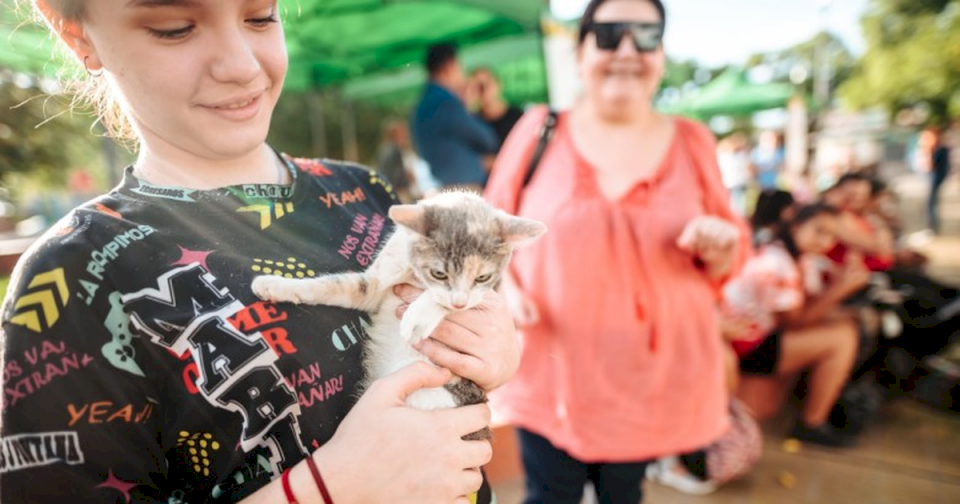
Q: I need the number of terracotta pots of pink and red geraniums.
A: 0